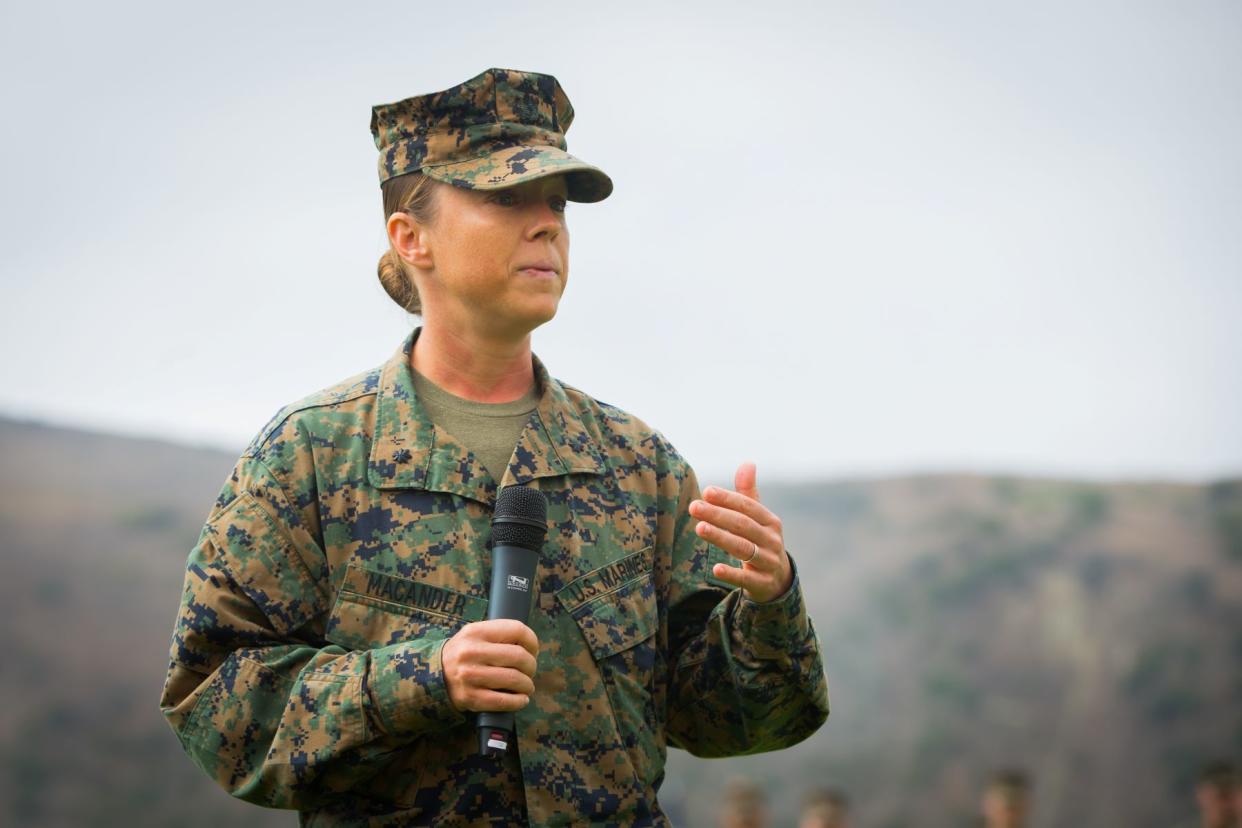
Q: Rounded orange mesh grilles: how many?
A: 0